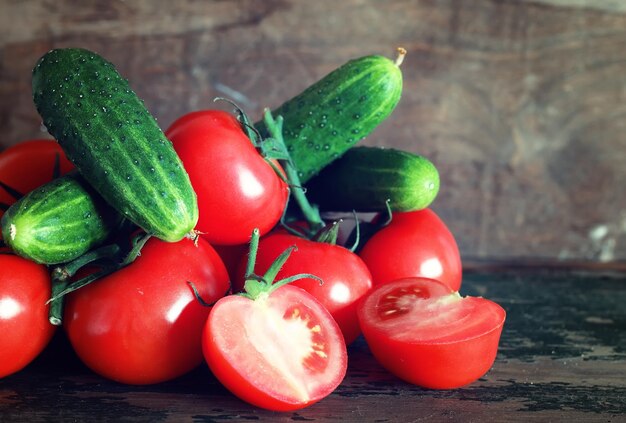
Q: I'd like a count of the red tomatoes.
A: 8